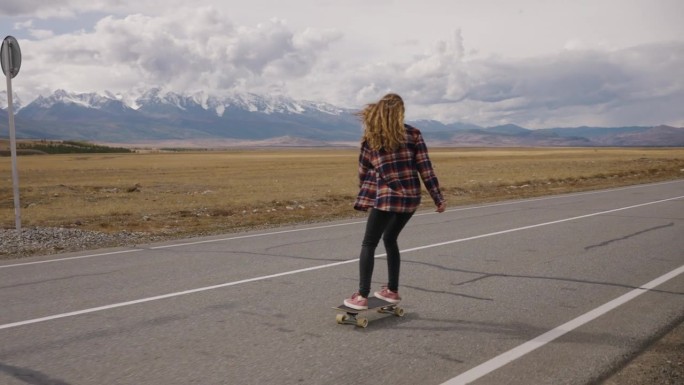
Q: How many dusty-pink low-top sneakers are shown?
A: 2